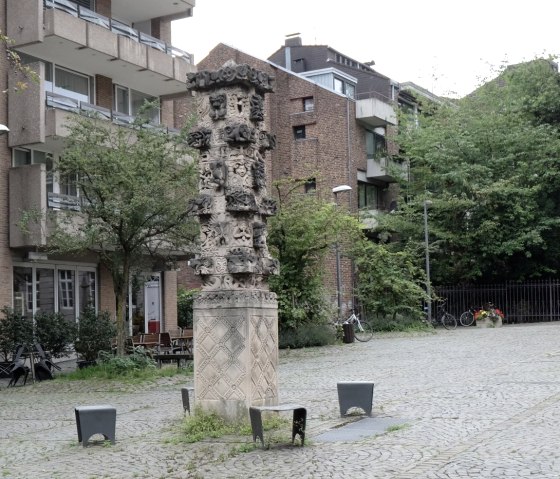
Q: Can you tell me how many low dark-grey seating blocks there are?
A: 4